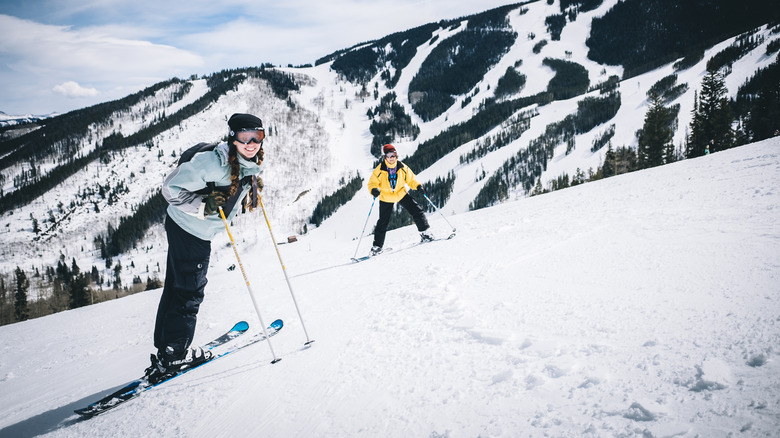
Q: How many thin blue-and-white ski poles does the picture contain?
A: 2